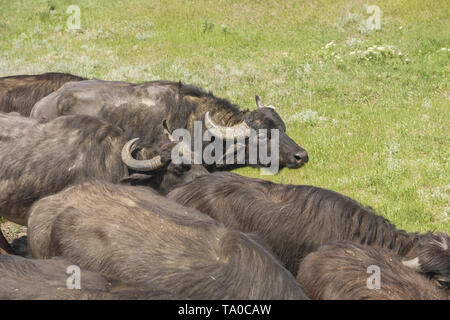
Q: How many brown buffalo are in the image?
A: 7